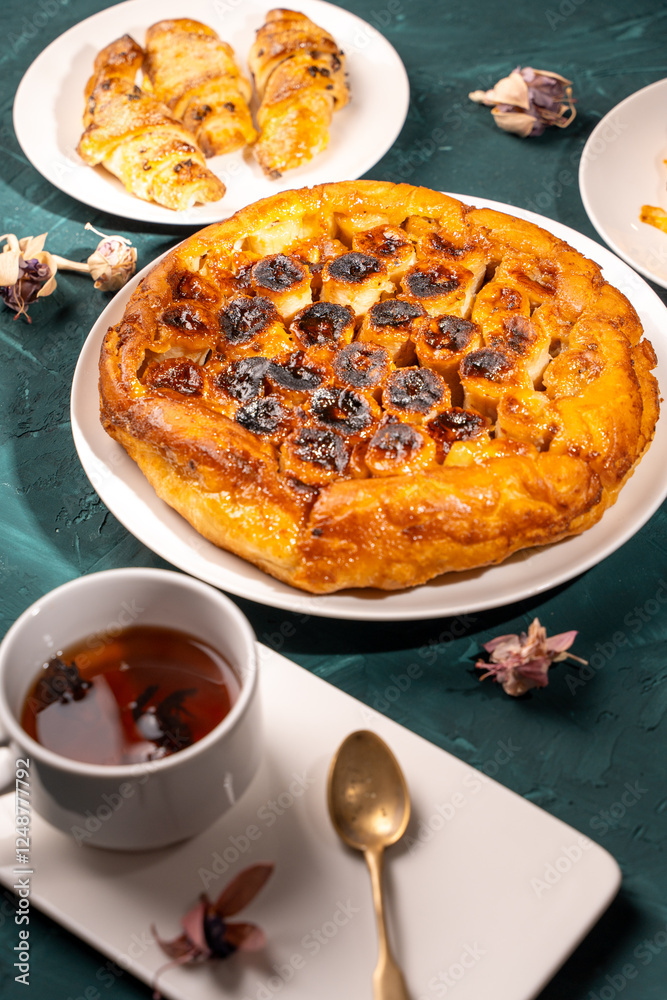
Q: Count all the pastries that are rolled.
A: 3